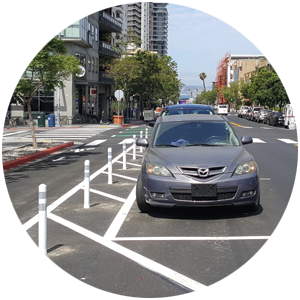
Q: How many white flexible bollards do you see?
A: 7